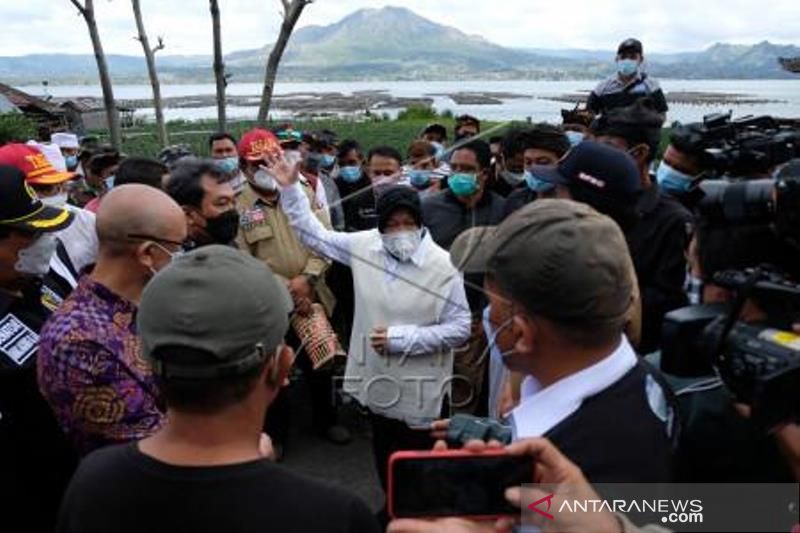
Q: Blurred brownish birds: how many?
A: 0